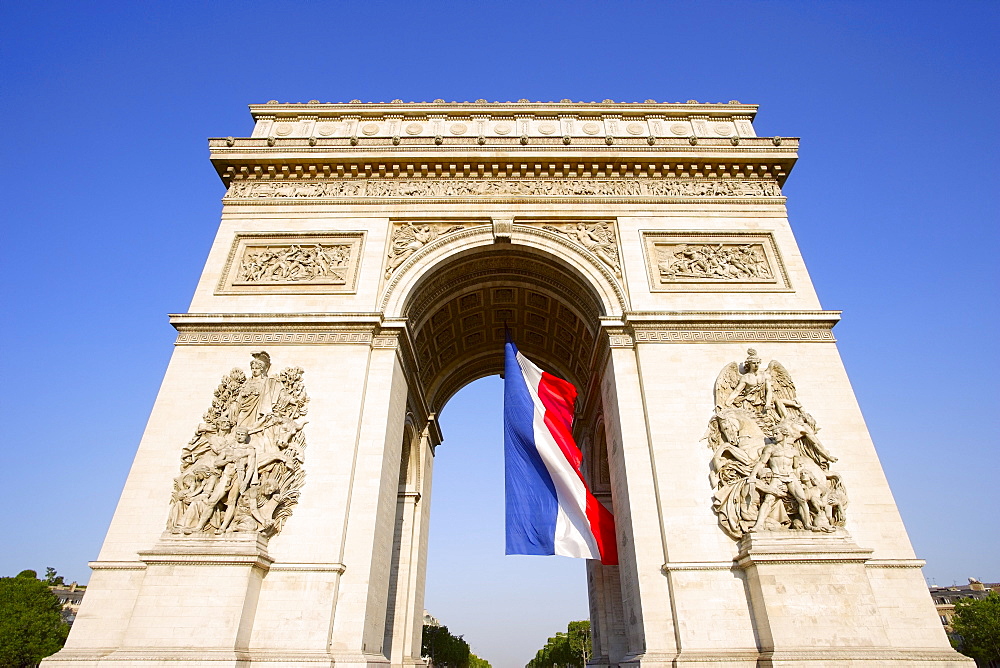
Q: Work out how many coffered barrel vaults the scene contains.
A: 1